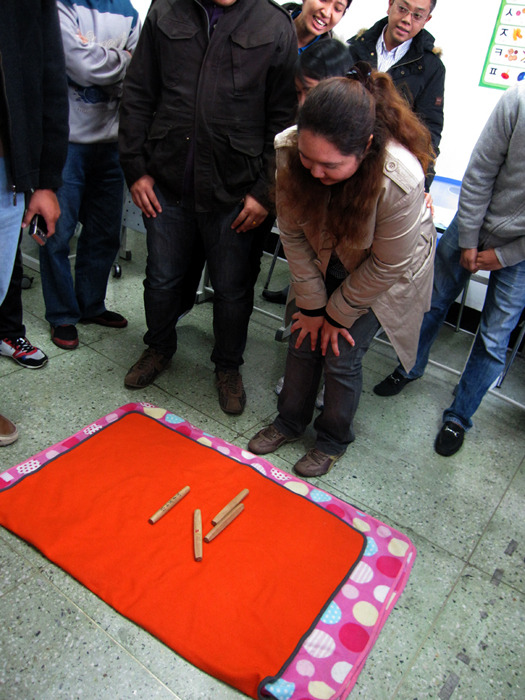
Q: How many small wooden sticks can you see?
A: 4